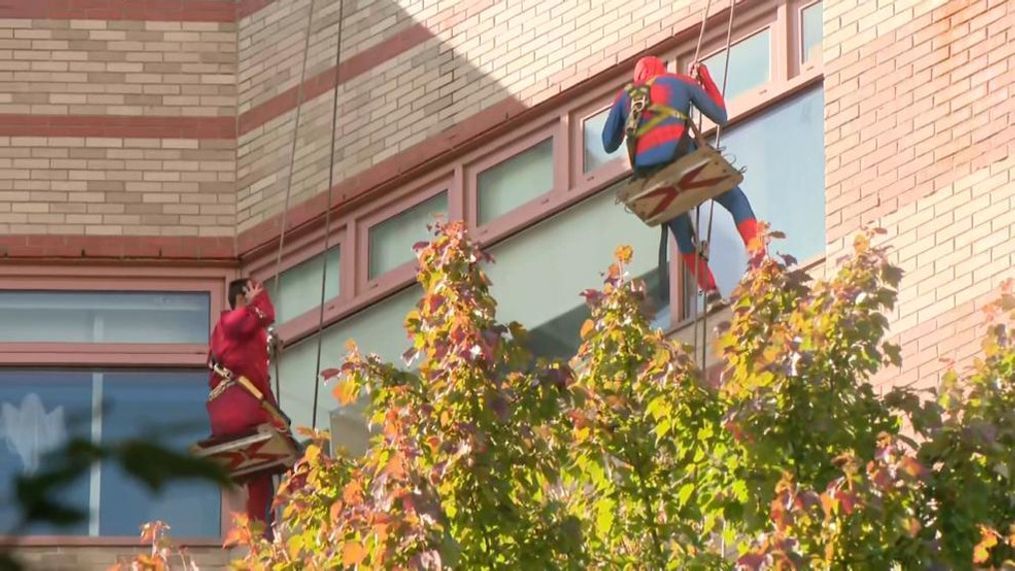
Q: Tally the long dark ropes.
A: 4